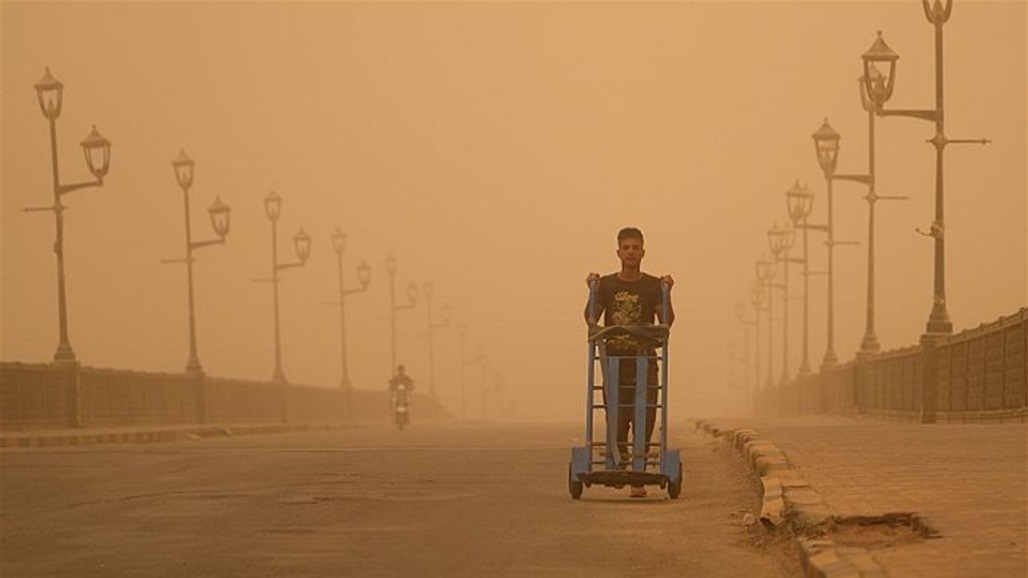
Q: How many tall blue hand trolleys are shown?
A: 1